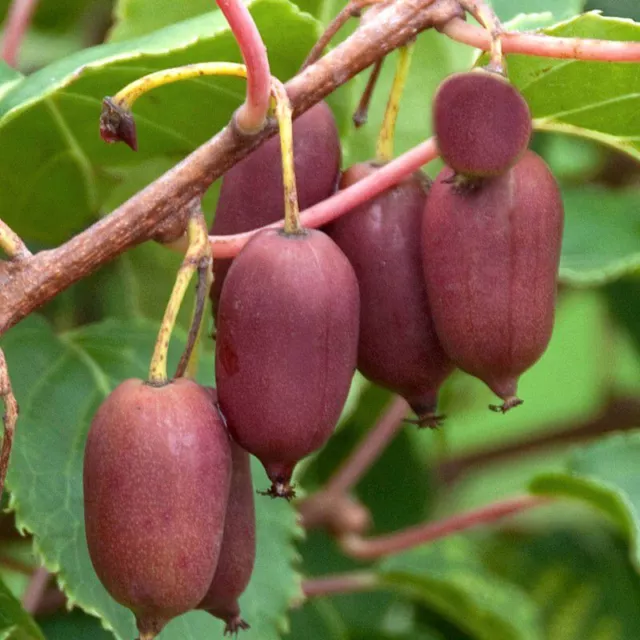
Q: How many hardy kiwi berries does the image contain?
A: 7